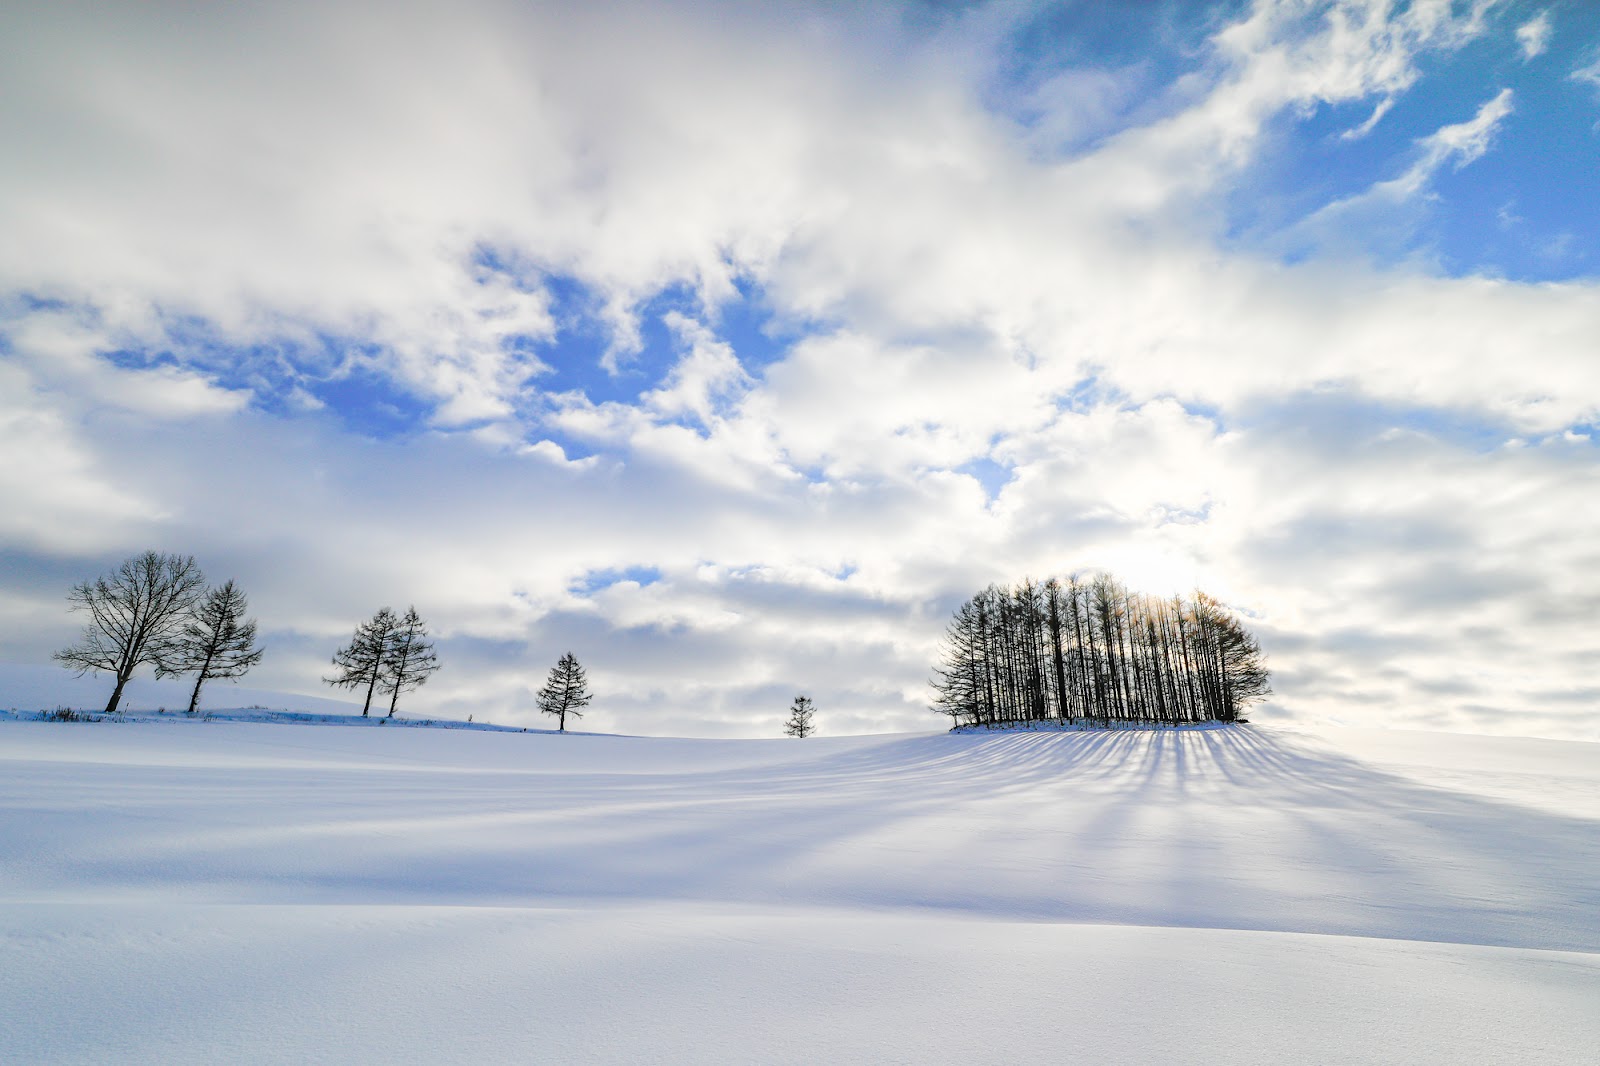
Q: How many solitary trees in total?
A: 2